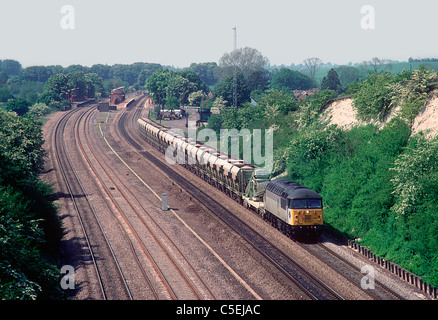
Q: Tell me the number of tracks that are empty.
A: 3